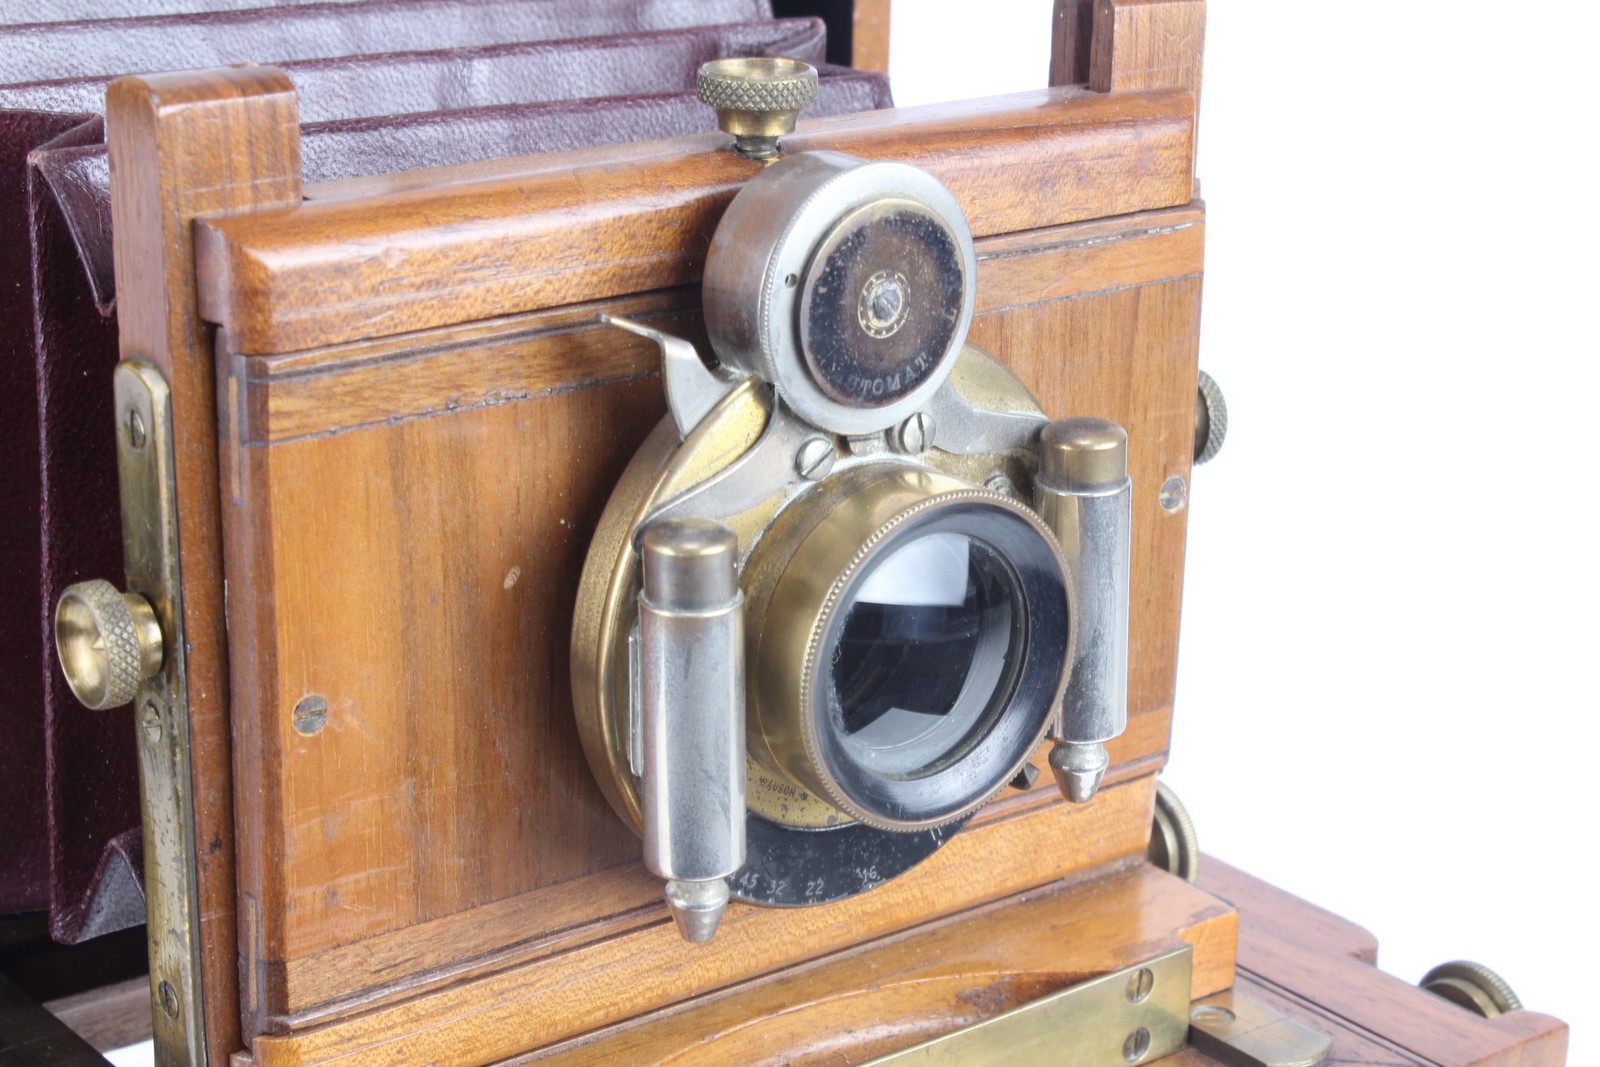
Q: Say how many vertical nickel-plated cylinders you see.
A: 2